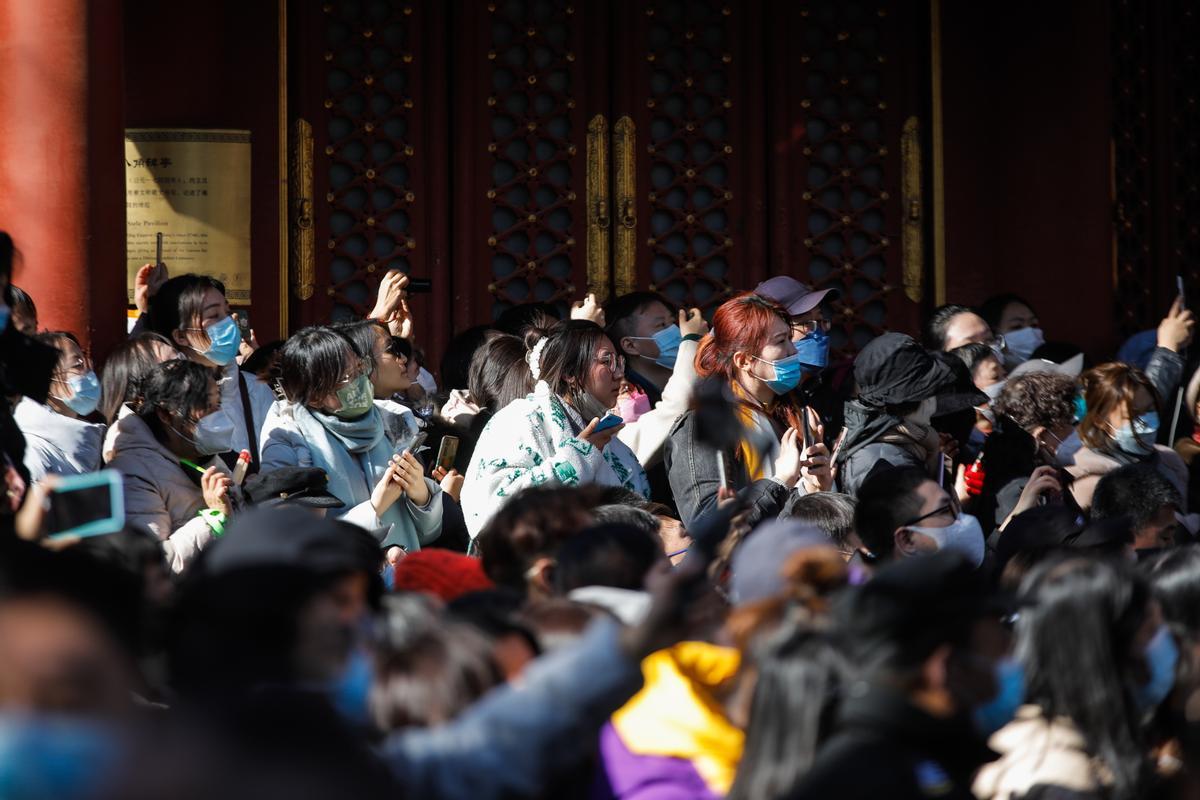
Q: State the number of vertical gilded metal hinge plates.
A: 4